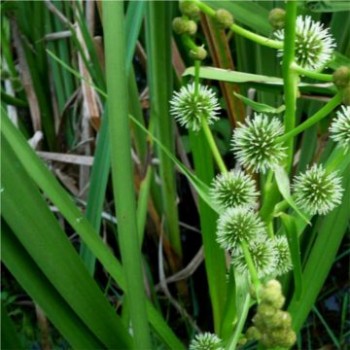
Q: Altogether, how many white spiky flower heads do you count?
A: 10